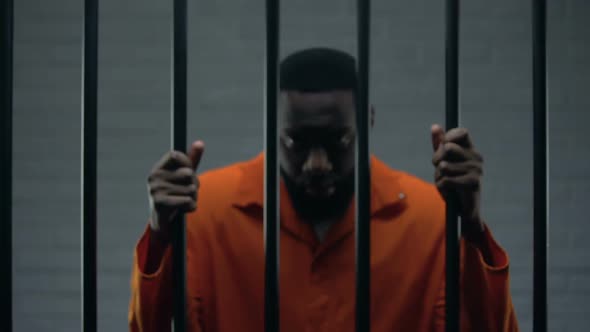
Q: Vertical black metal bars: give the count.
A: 7